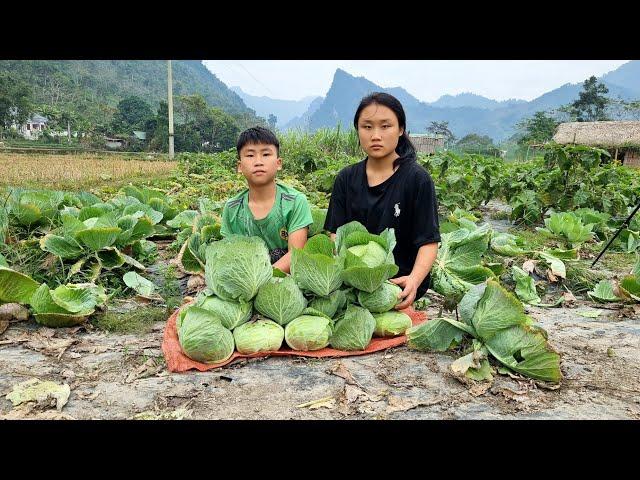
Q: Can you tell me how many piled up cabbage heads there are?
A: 12